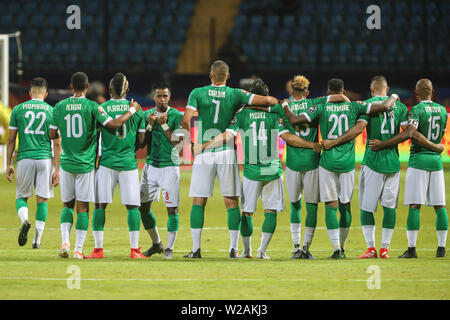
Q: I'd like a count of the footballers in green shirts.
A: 10